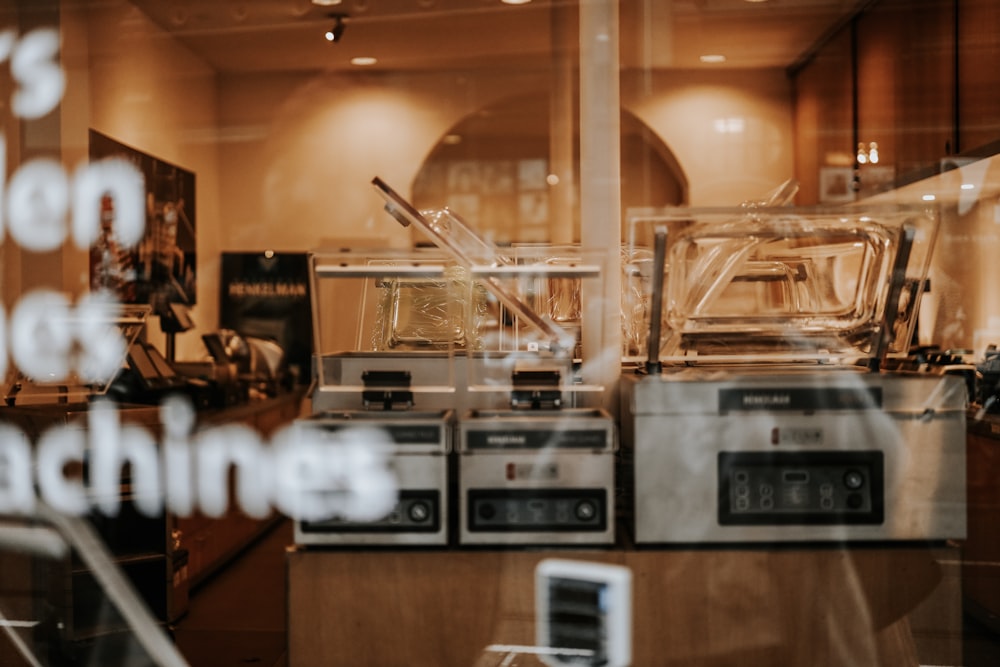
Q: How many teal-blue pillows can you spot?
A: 0